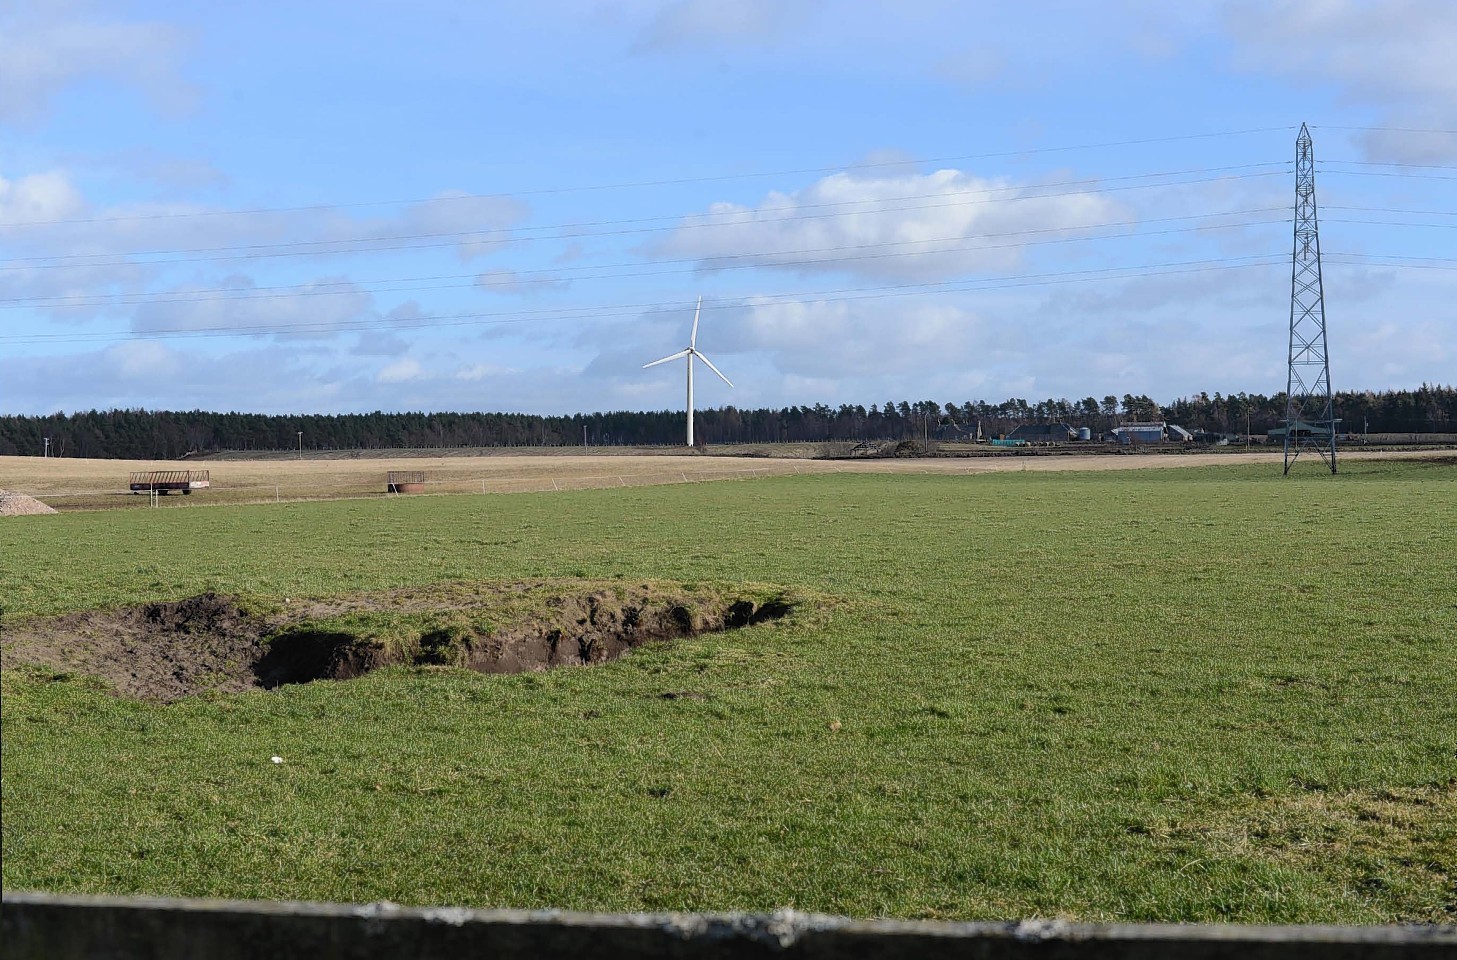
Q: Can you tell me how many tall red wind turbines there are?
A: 0